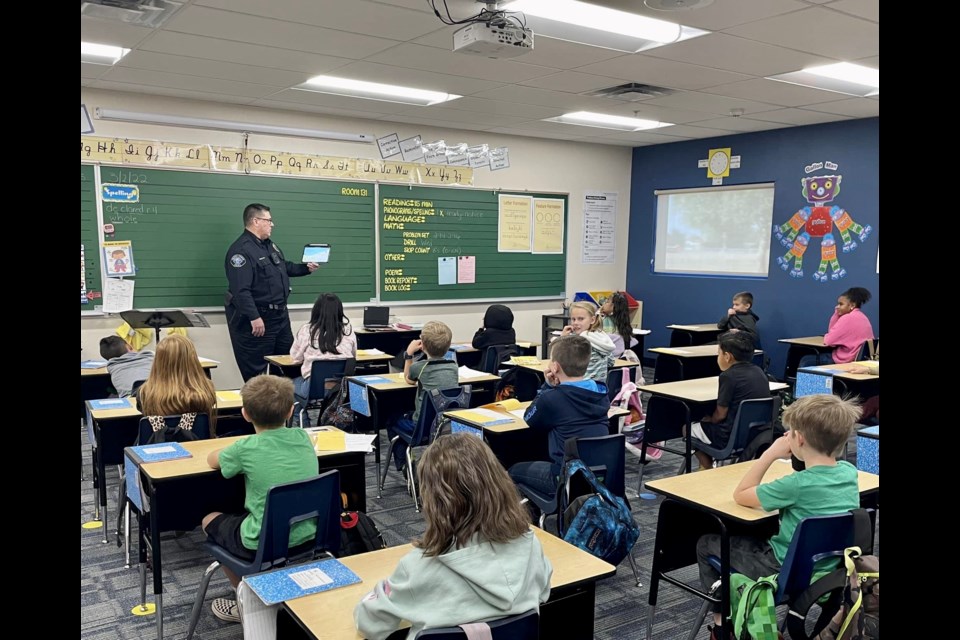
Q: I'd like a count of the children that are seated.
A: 14